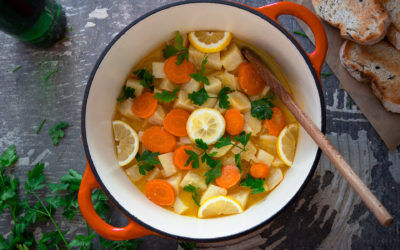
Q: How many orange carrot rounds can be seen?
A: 11